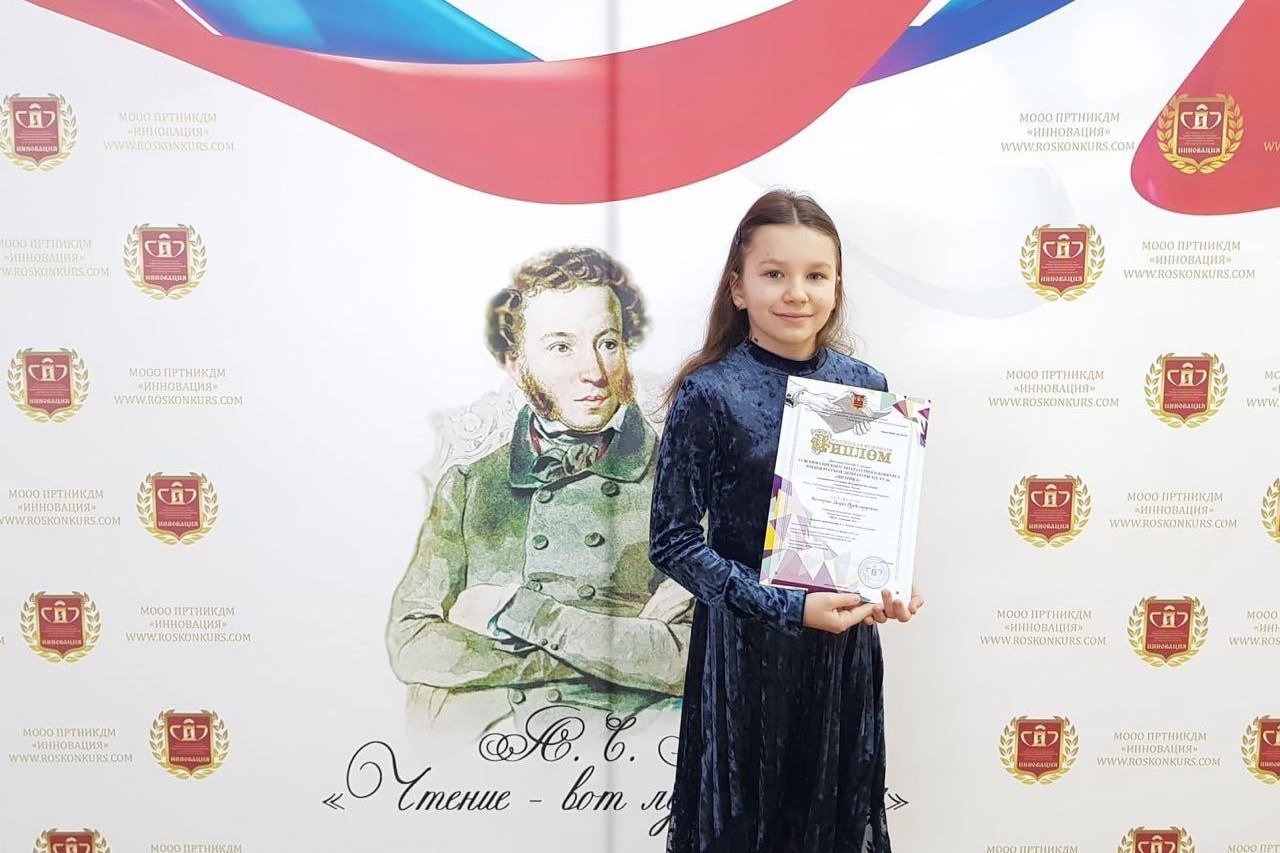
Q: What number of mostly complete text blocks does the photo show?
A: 12